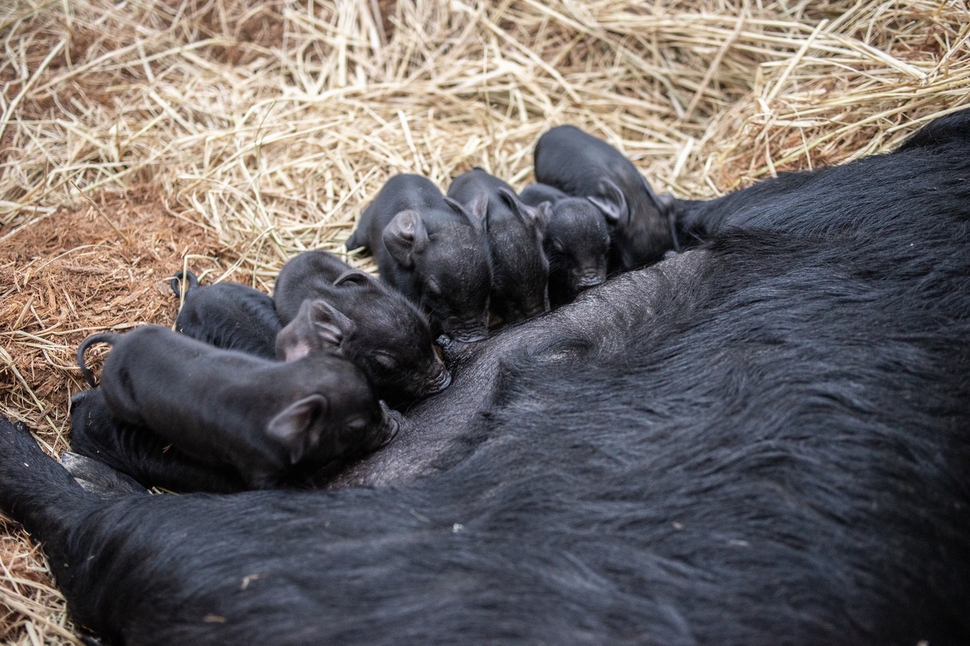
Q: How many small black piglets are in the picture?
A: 8